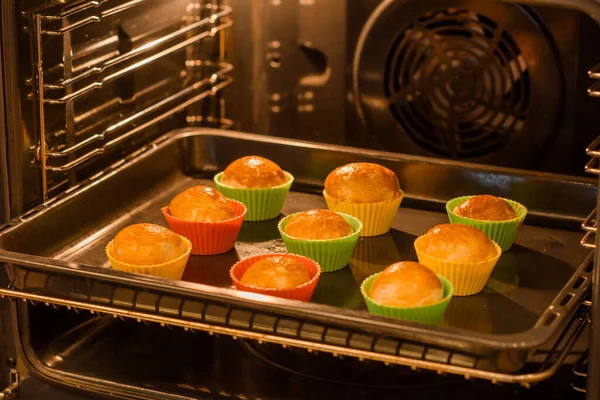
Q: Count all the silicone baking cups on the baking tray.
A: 9